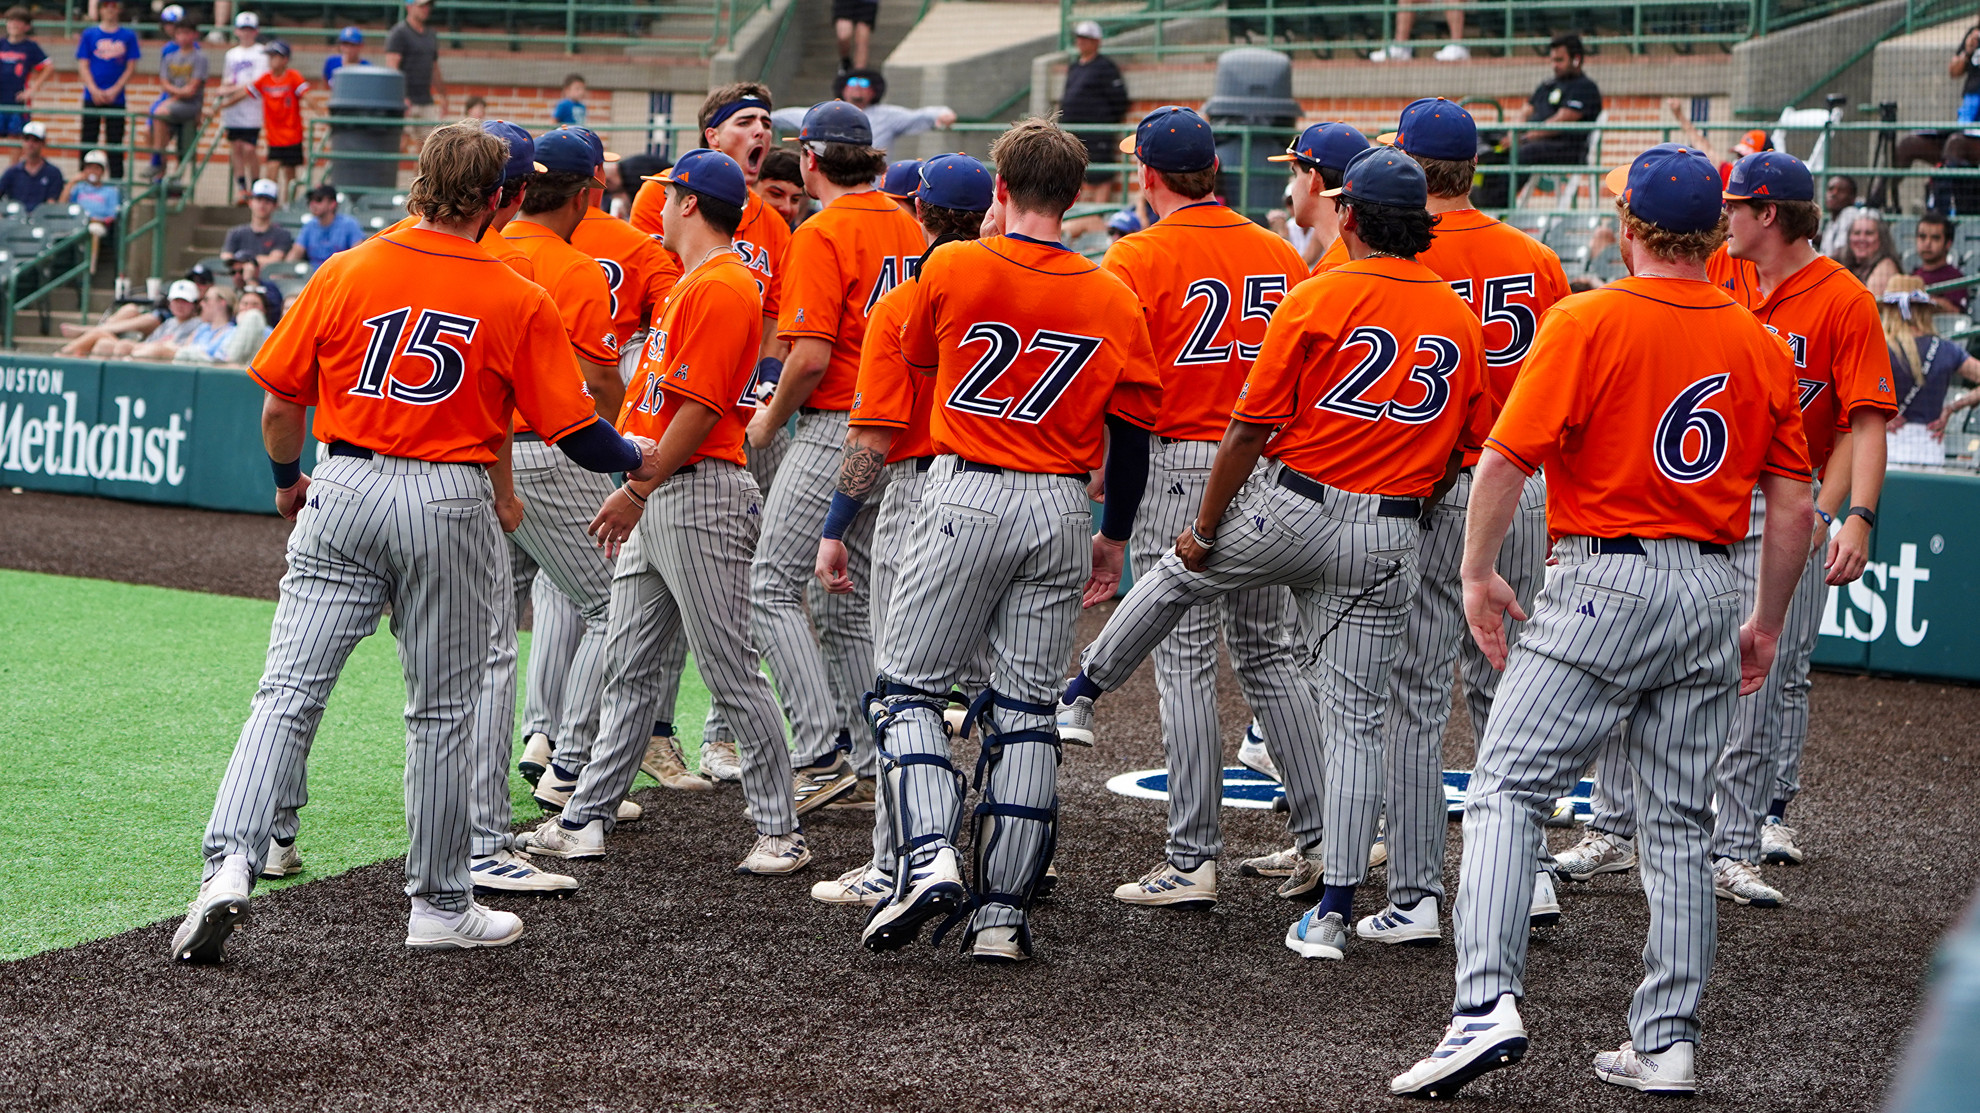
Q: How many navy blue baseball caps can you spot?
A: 13